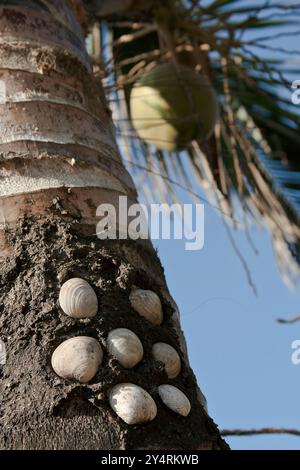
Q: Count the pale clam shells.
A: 7